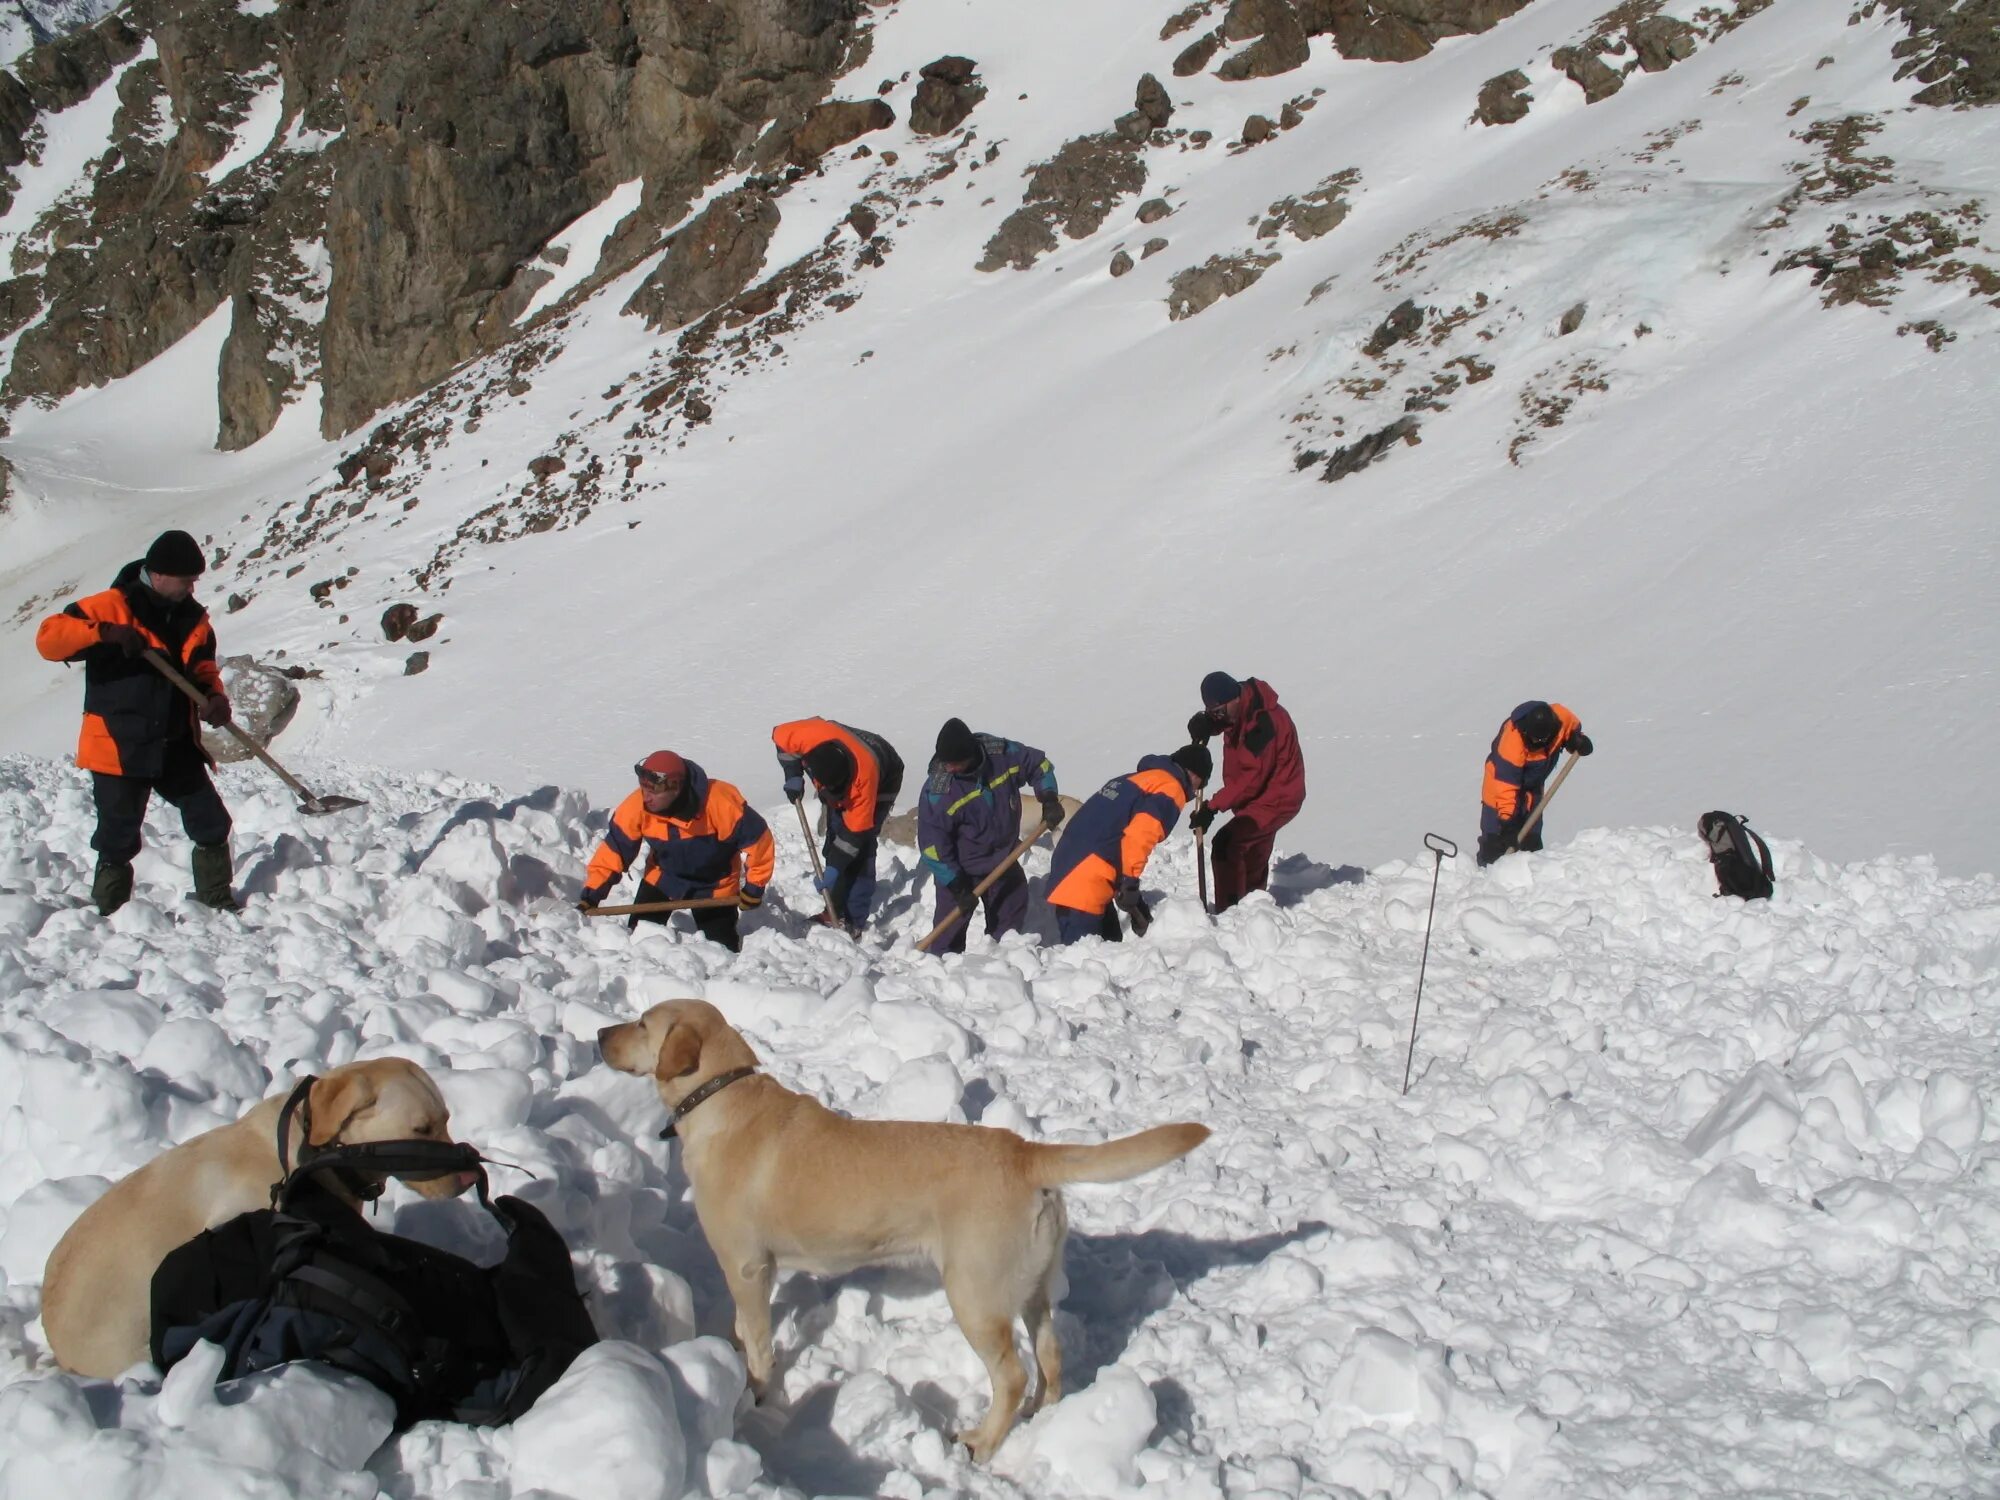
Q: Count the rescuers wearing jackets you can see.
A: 7